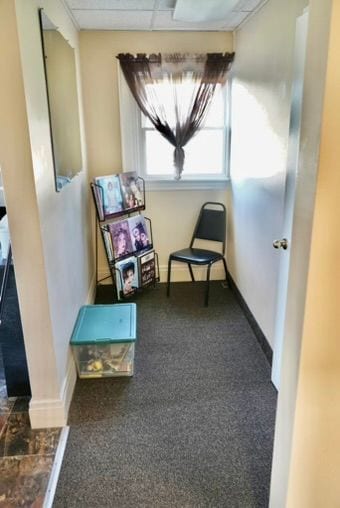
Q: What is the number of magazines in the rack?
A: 6